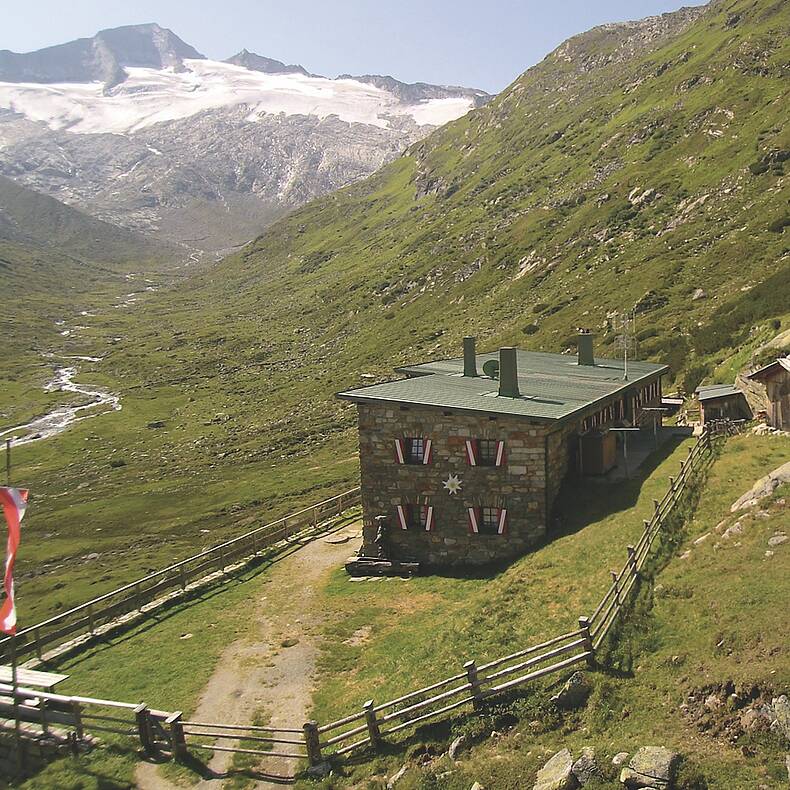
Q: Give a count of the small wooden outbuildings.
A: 2